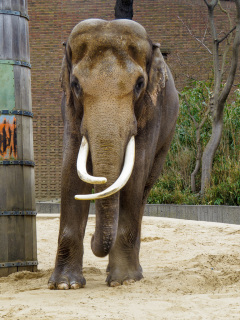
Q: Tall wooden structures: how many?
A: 1